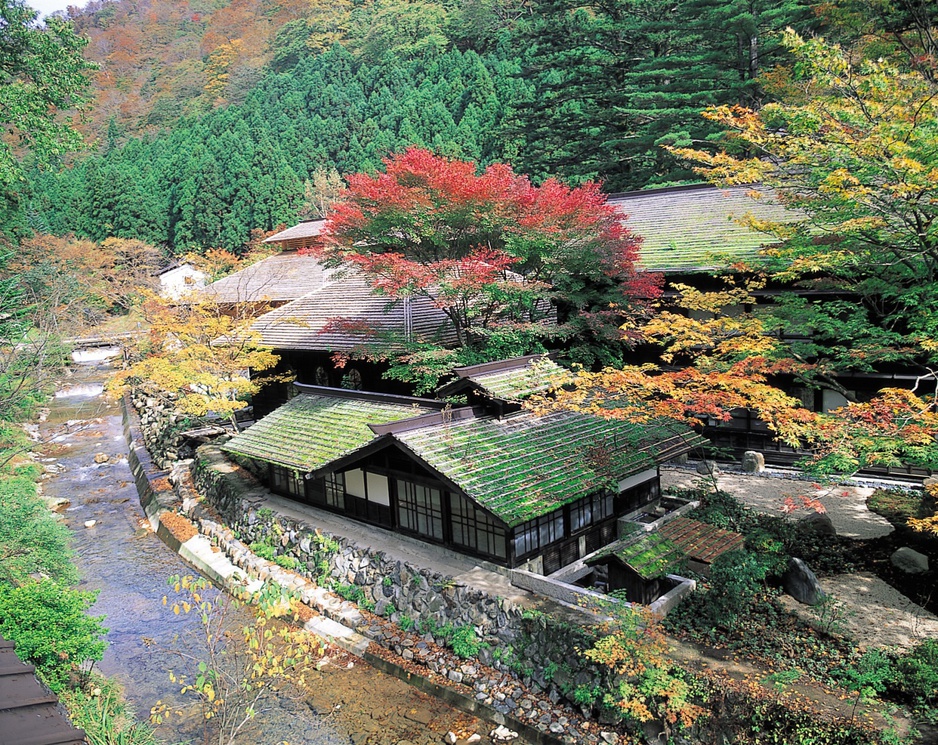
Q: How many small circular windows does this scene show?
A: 2